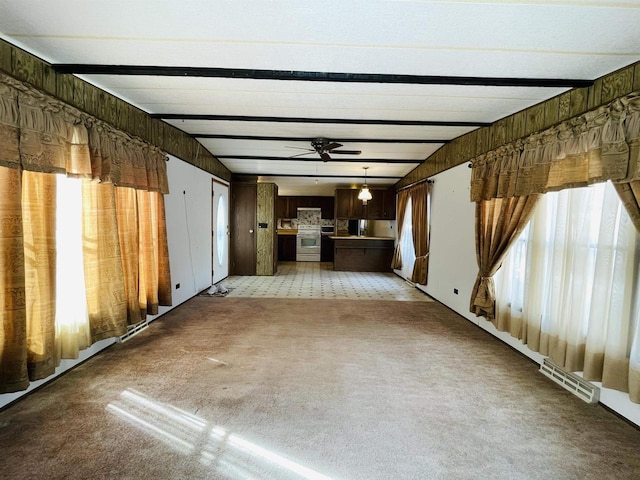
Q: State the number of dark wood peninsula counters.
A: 1